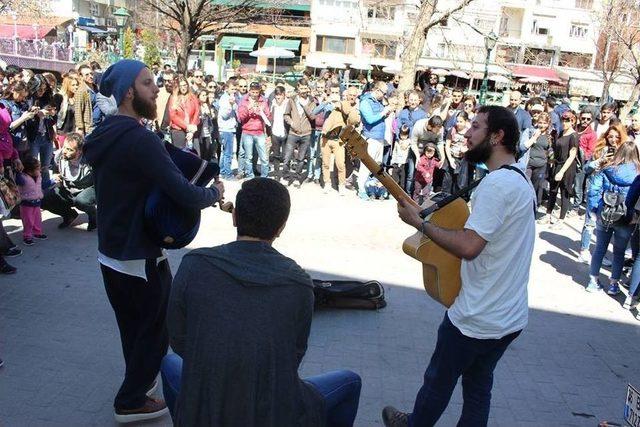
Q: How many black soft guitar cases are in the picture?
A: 1